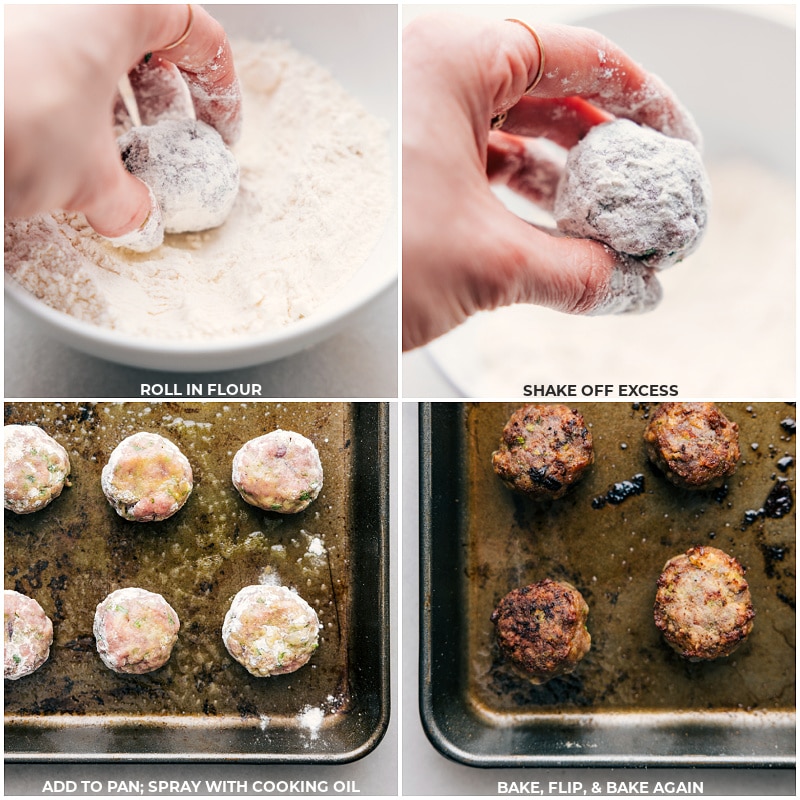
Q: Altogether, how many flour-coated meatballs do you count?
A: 8